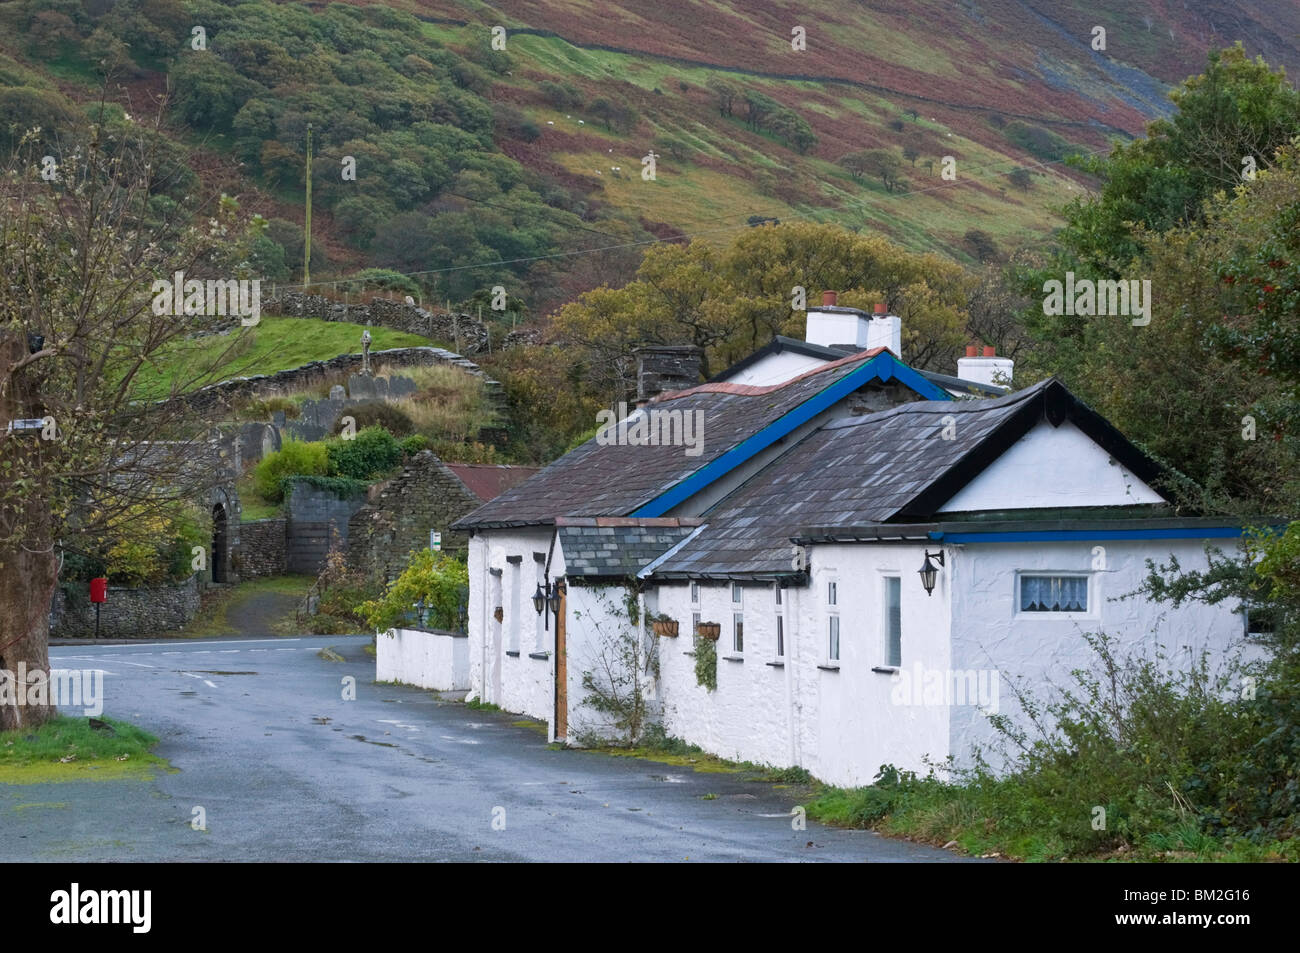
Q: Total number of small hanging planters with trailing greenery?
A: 2